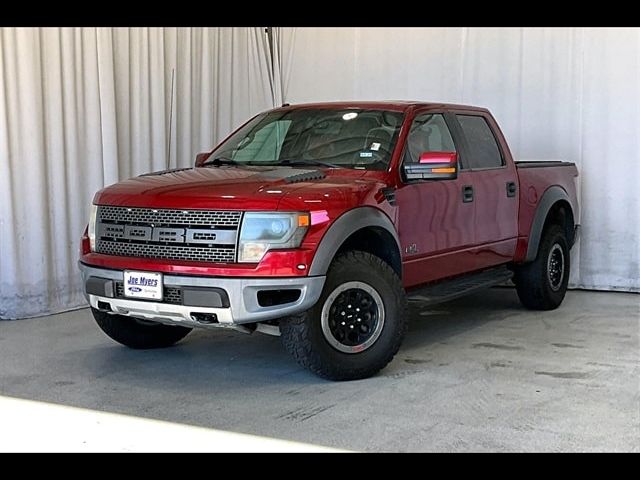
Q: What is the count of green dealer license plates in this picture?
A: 0